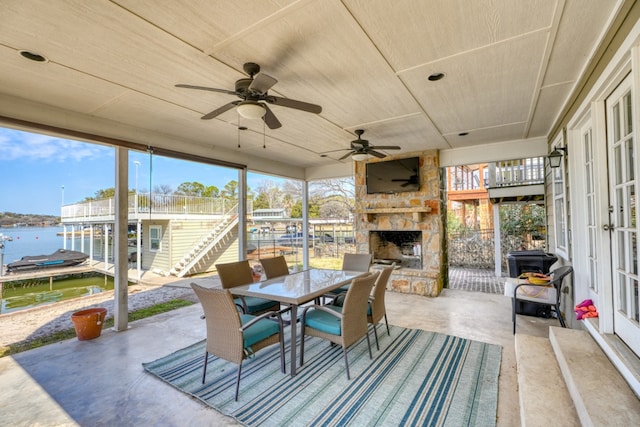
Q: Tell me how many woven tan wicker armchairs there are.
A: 6